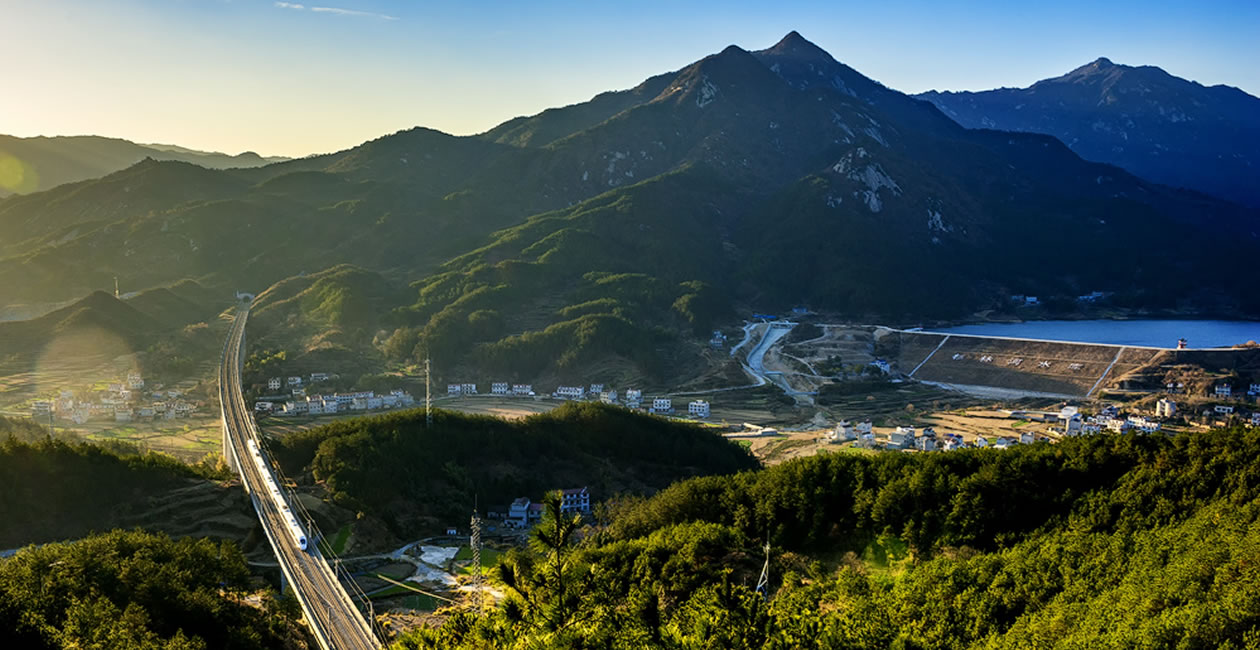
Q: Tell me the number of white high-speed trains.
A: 1